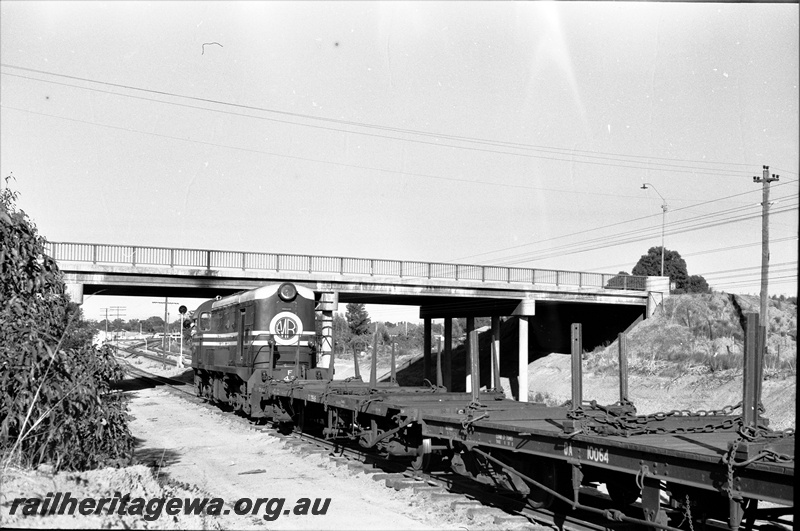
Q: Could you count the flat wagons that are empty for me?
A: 2